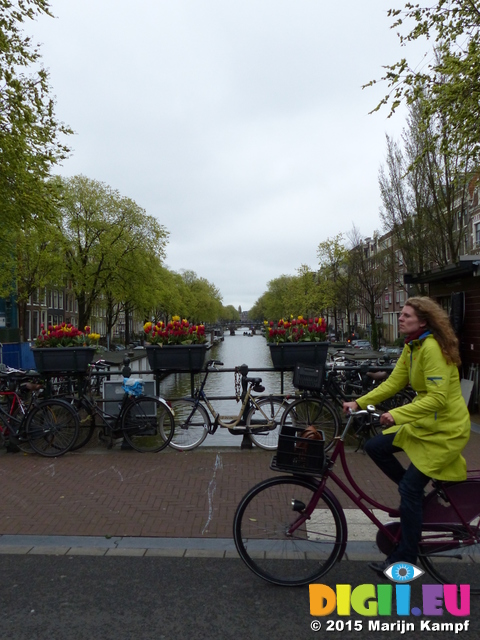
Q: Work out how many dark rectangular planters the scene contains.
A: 3